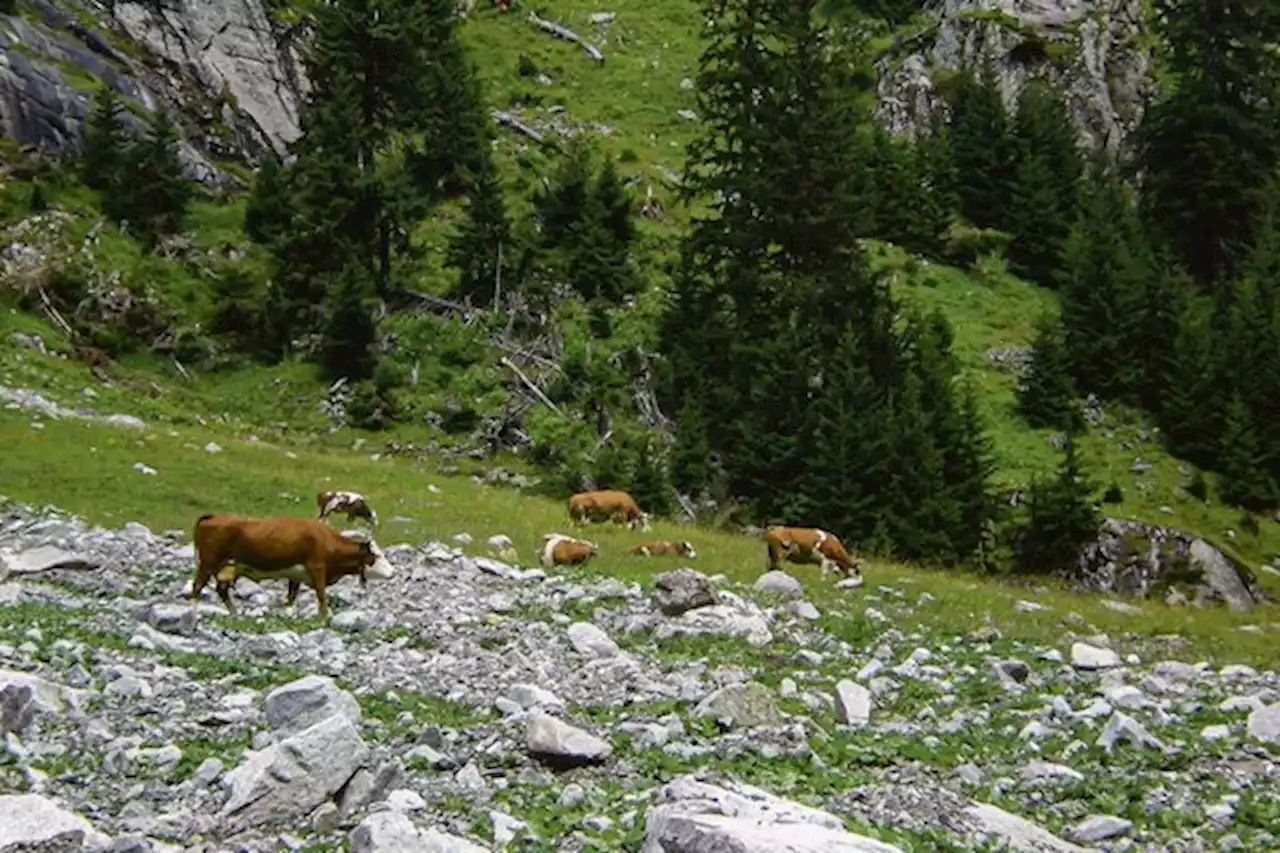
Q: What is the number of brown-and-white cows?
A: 6